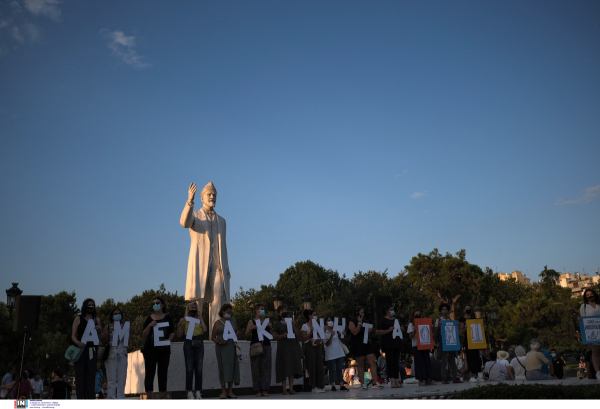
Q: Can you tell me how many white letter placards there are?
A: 11